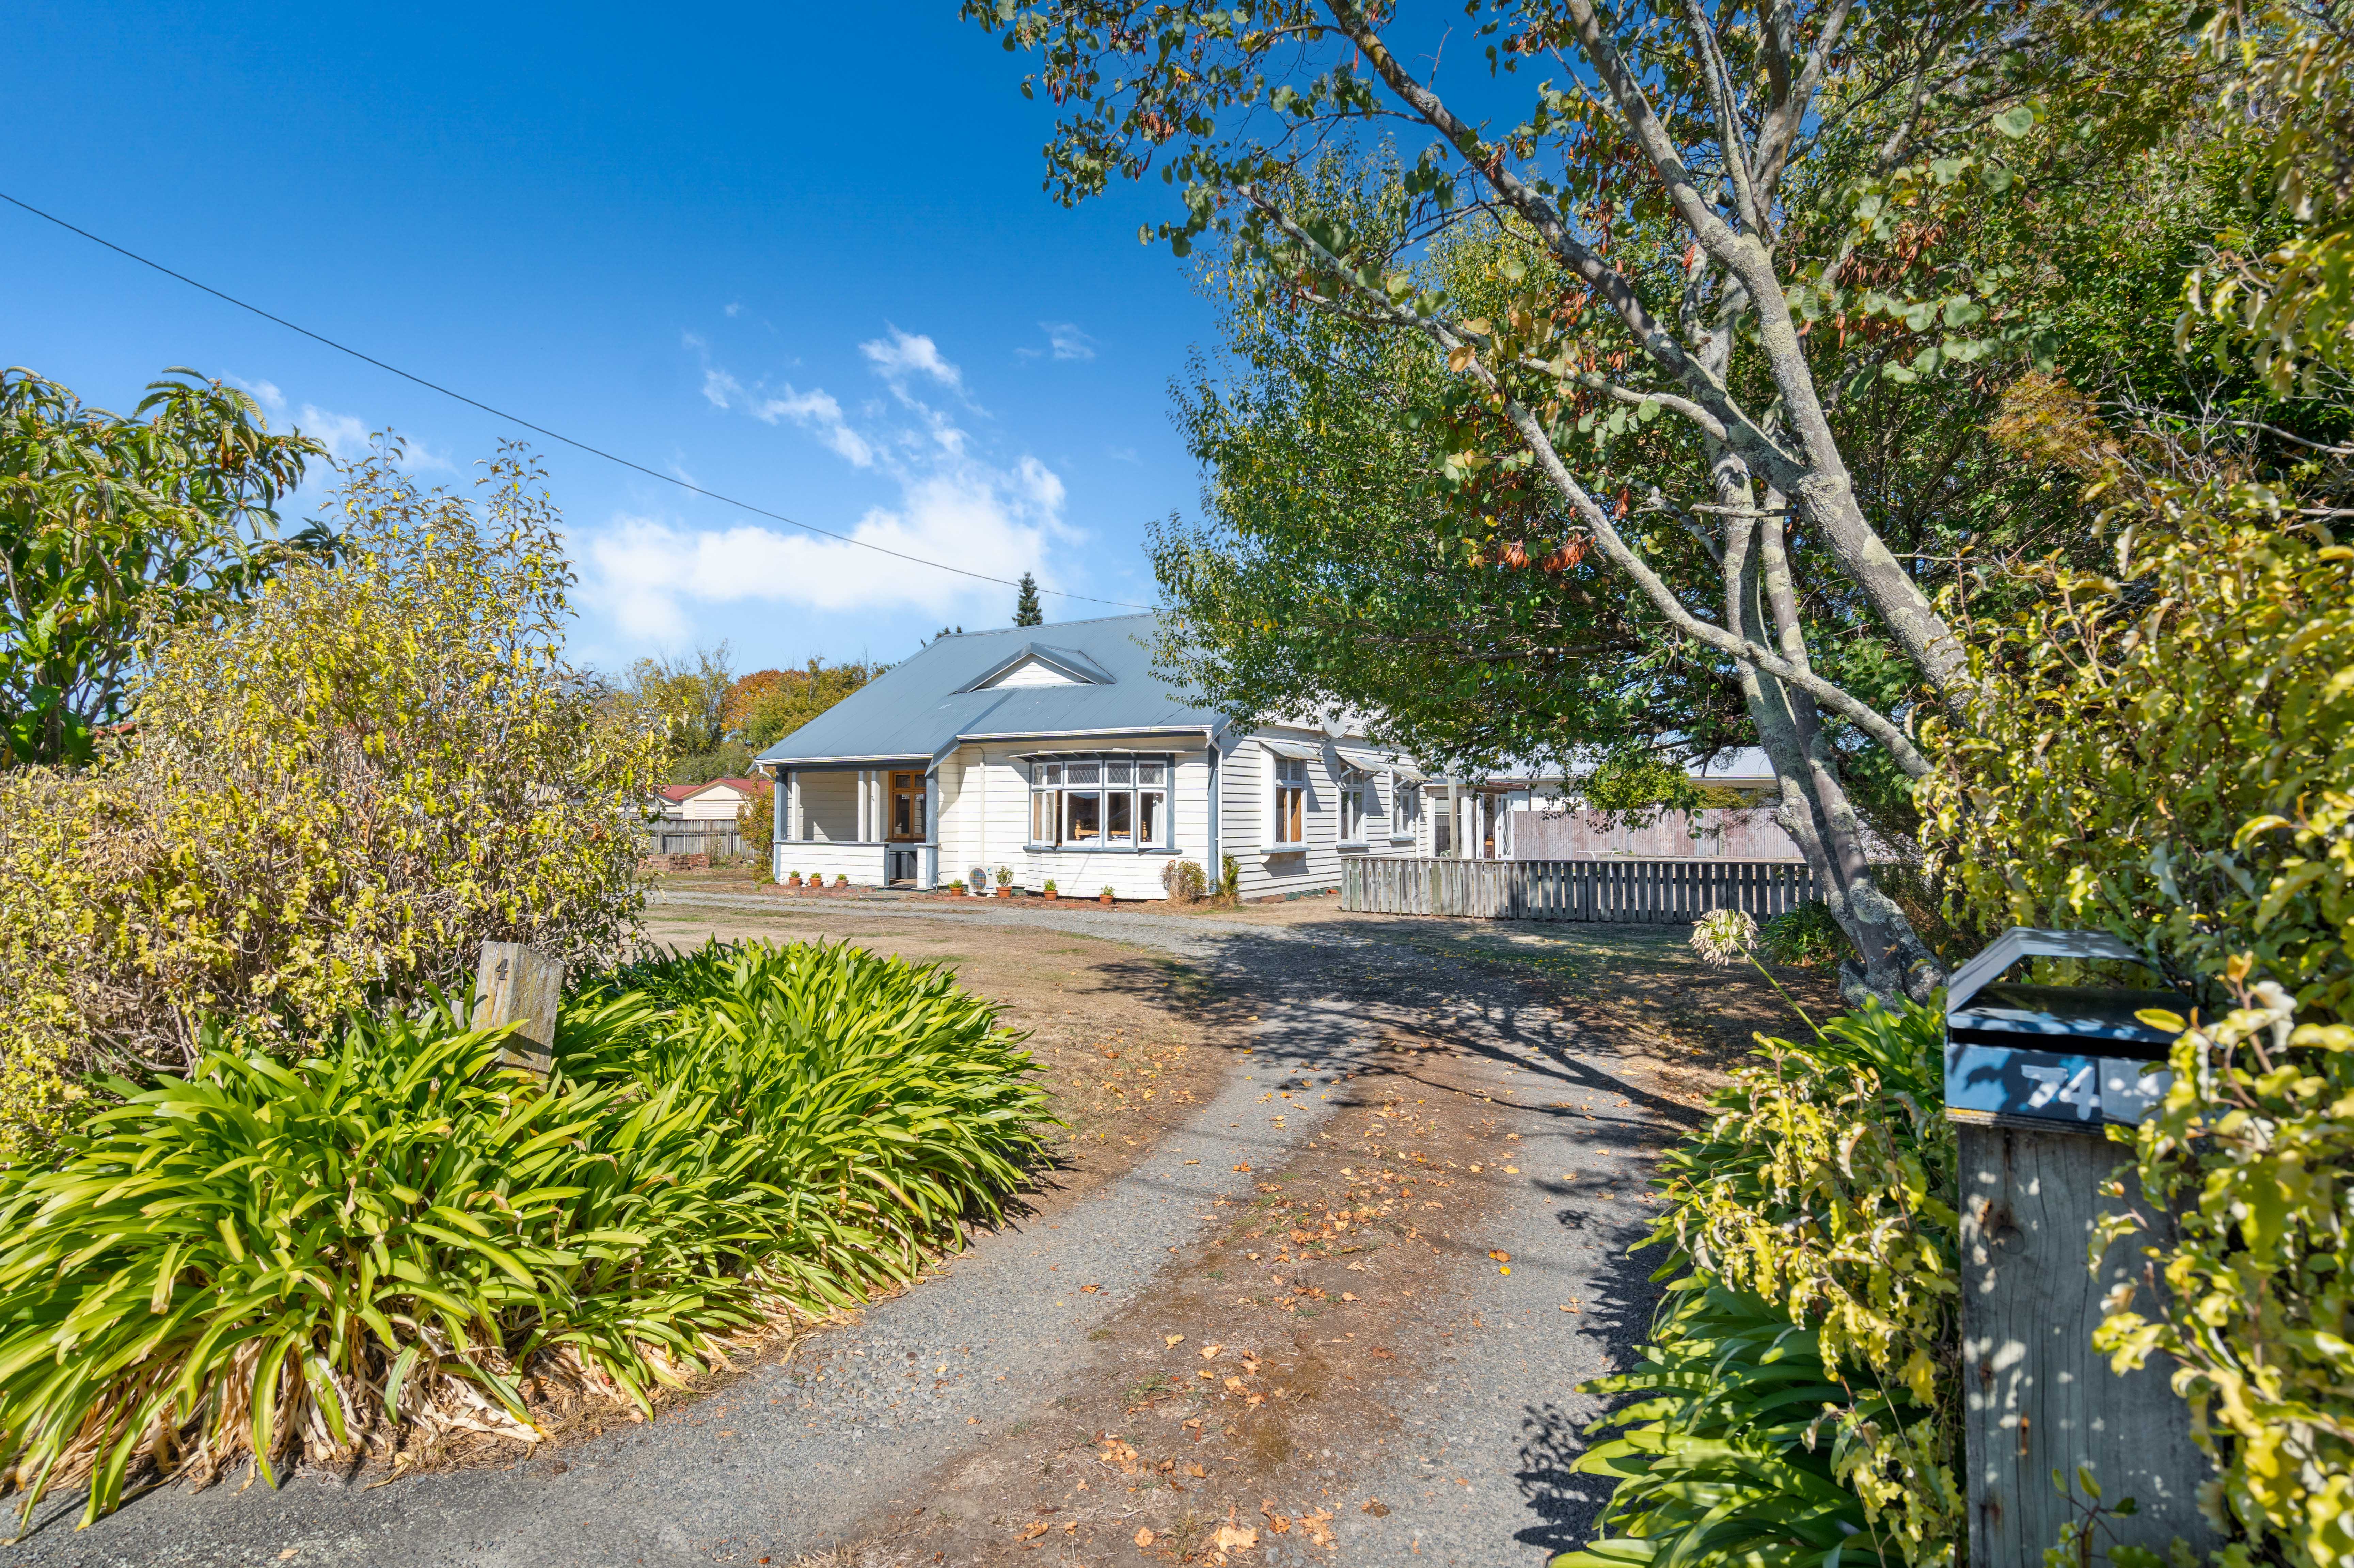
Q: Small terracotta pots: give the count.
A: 7